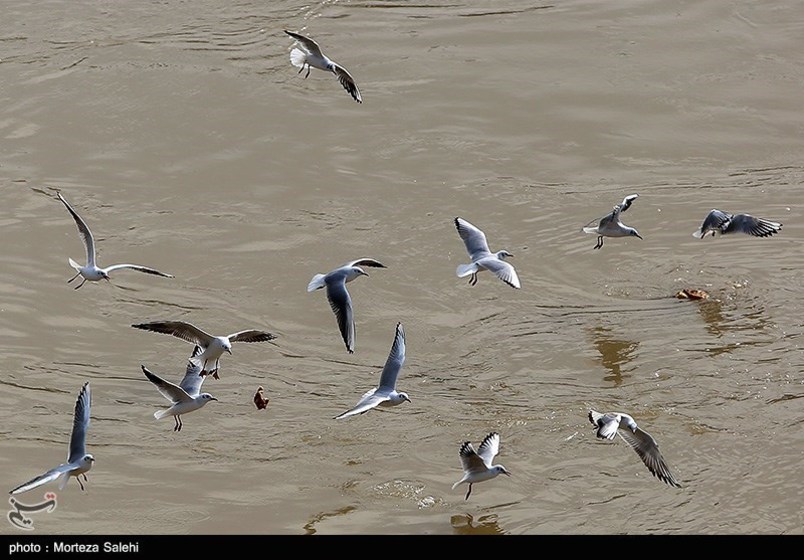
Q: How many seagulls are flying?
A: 12